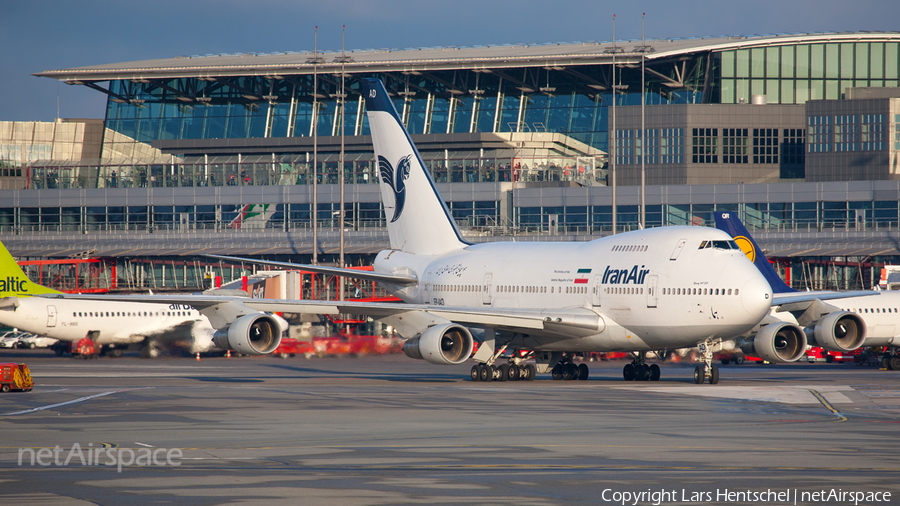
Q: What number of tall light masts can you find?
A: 4